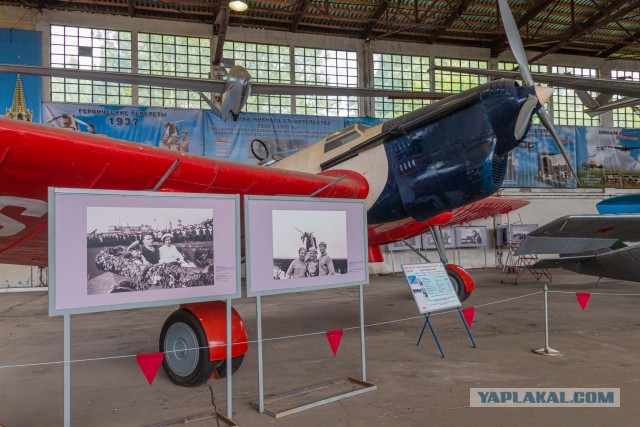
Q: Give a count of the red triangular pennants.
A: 4